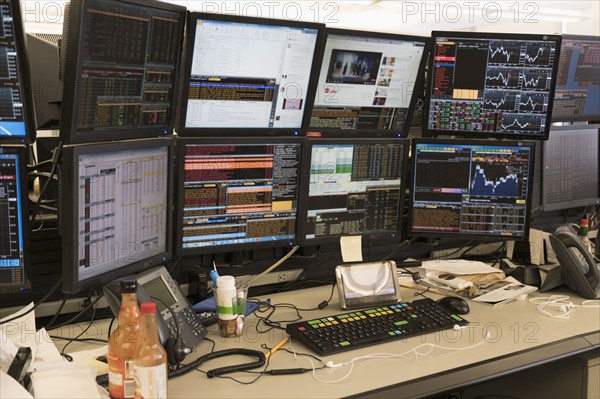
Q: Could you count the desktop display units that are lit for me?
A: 12